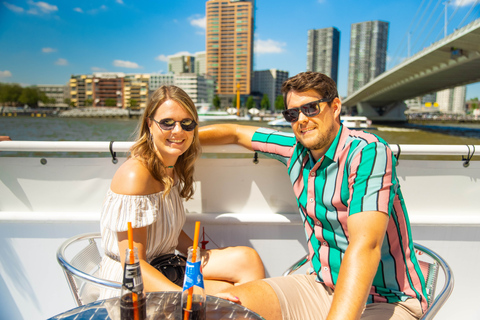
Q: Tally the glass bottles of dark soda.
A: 2